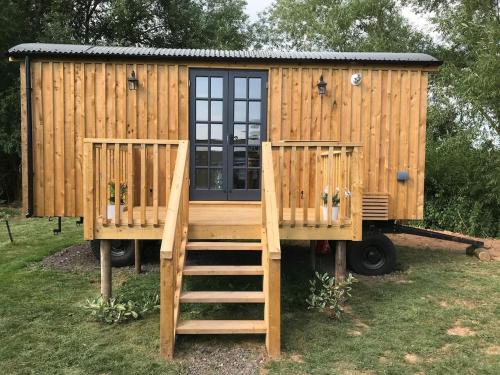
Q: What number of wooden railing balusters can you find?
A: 12